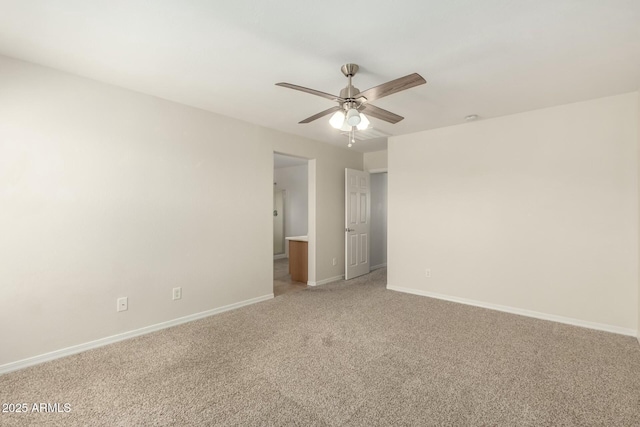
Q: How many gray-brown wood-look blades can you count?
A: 4